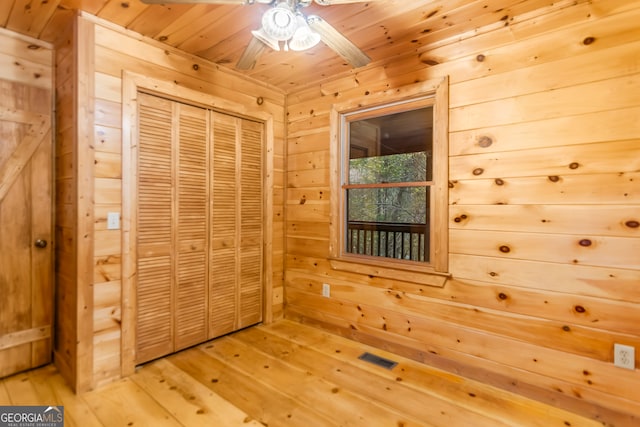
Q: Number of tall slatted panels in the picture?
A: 4